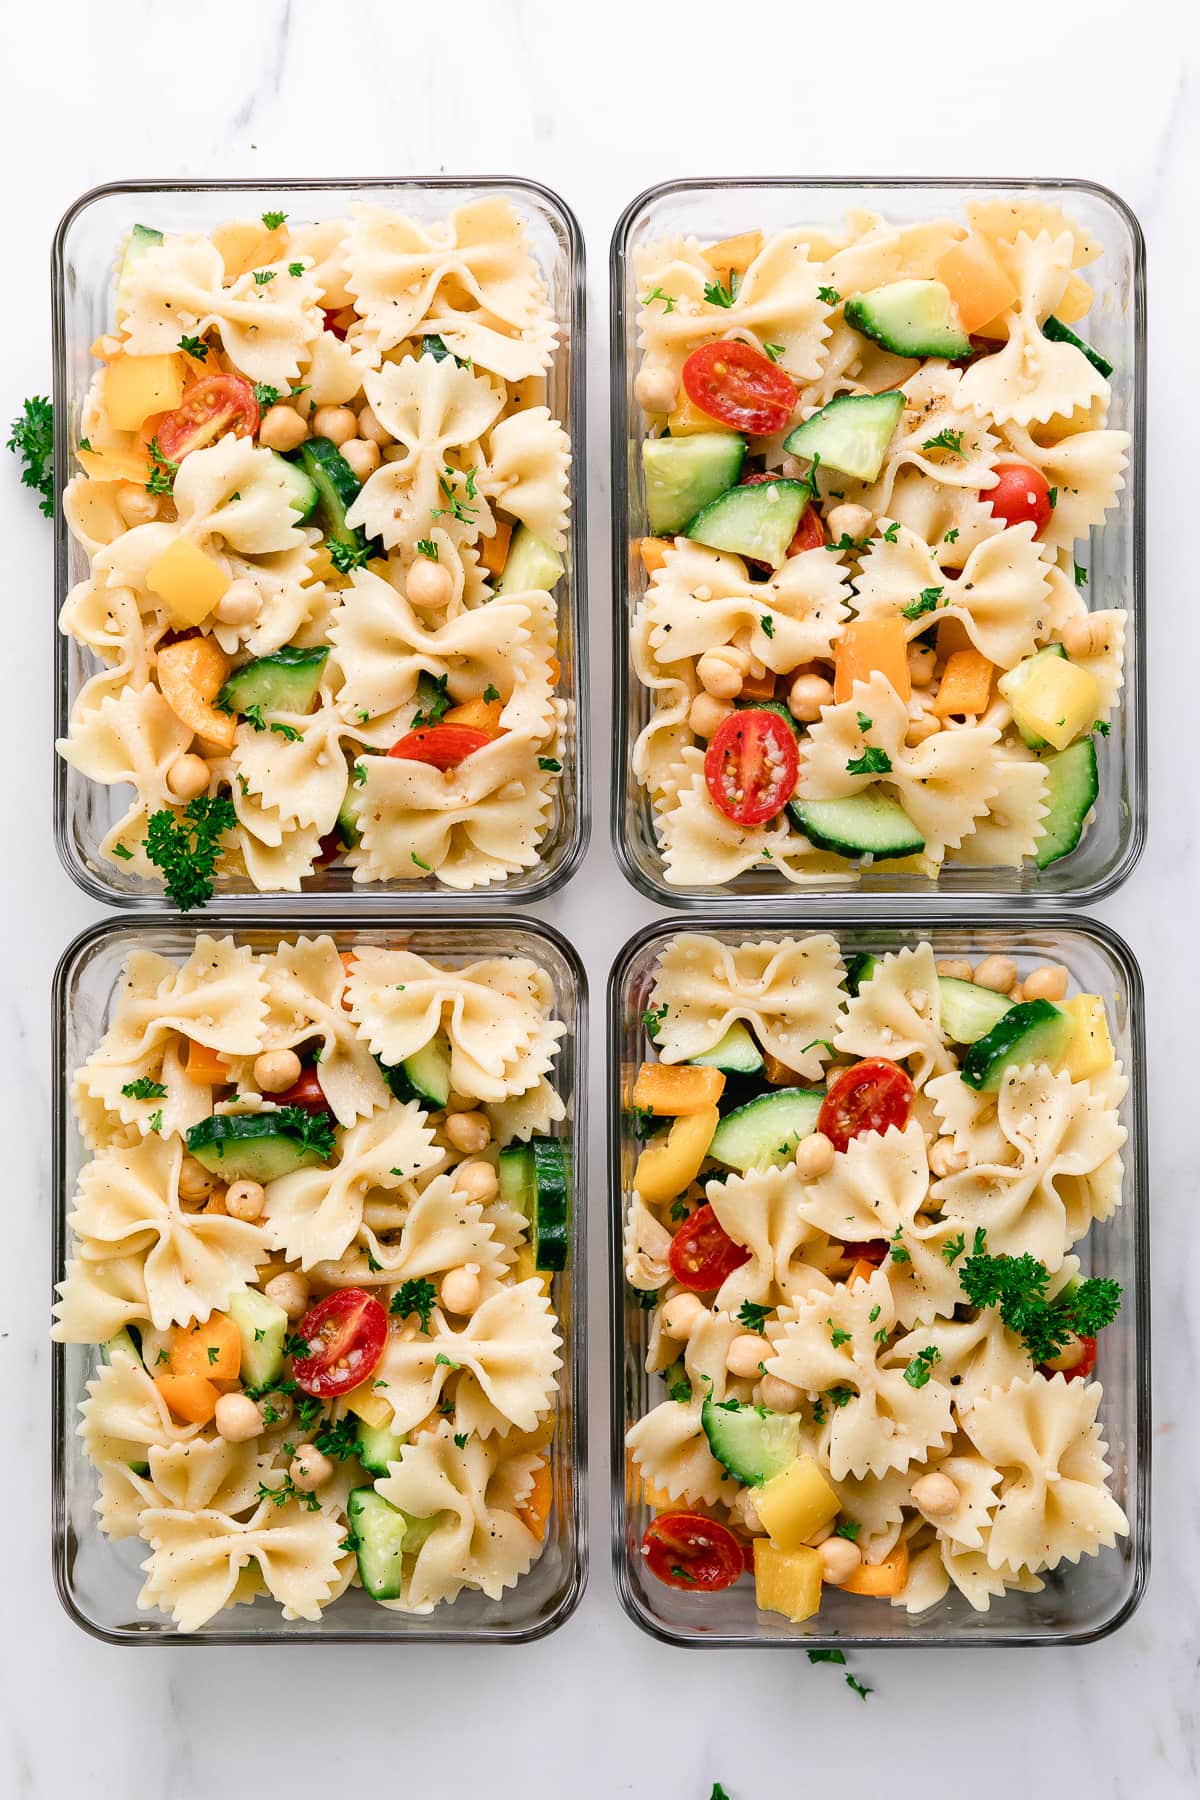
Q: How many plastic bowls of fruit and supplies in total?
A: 4